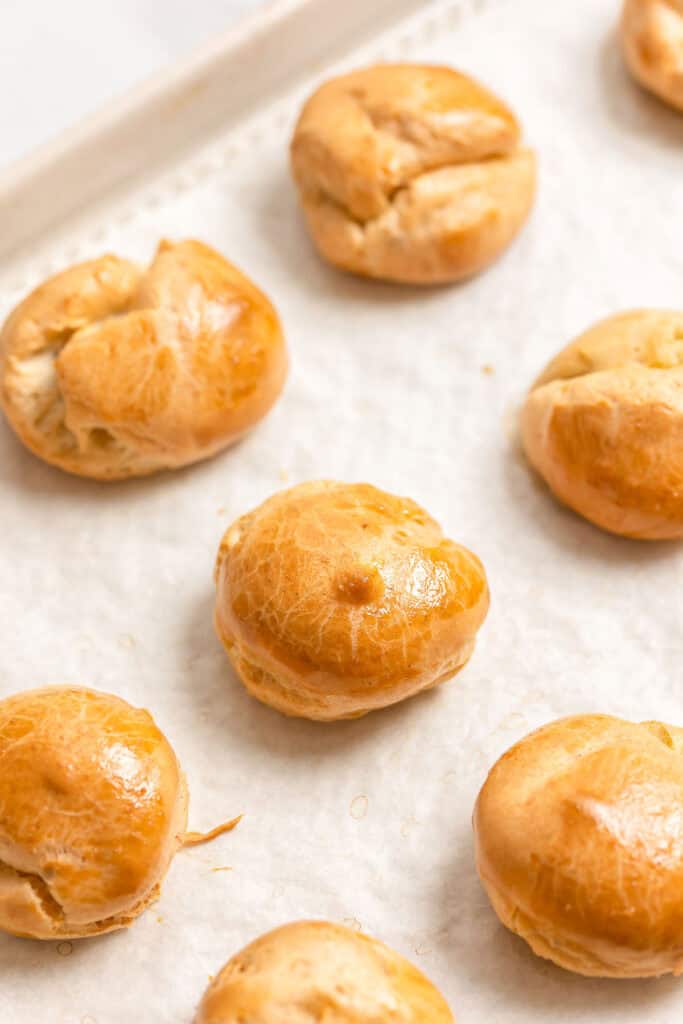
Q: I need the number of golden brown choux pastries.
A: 8